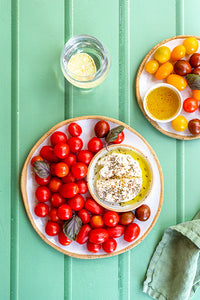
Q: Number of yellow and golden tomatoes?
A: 8